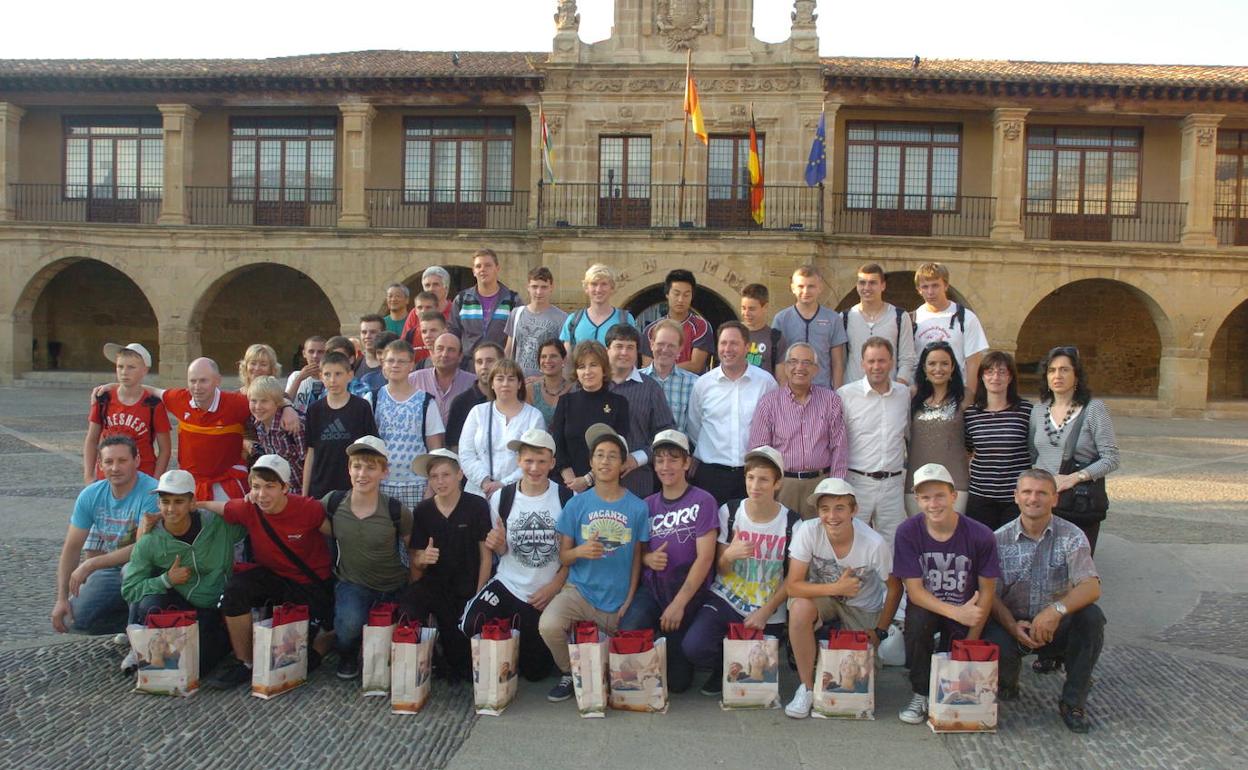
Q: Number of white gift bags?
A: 10